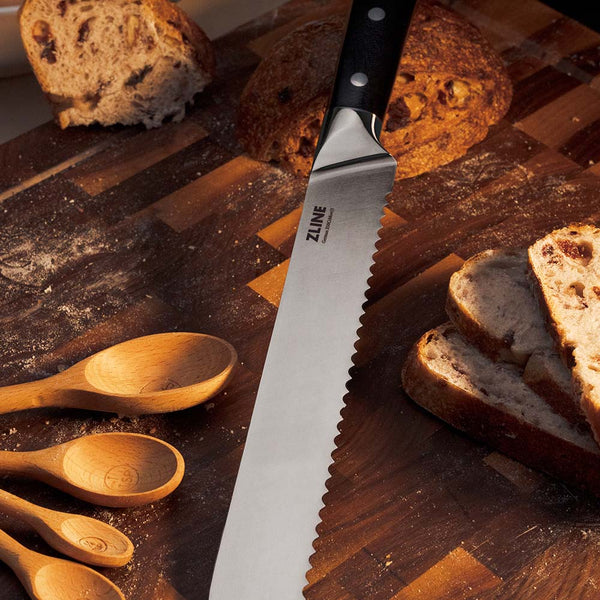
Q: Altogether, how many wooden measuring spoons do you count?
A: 4